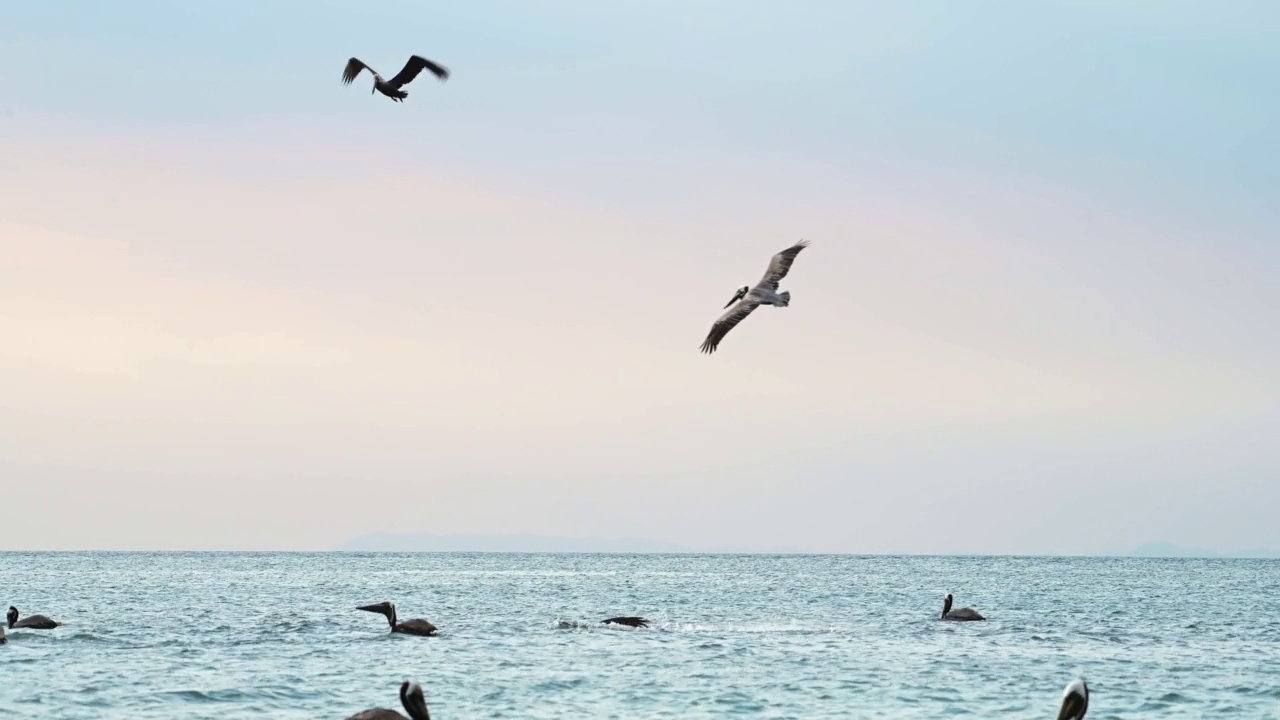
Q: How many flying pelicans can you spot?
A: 2